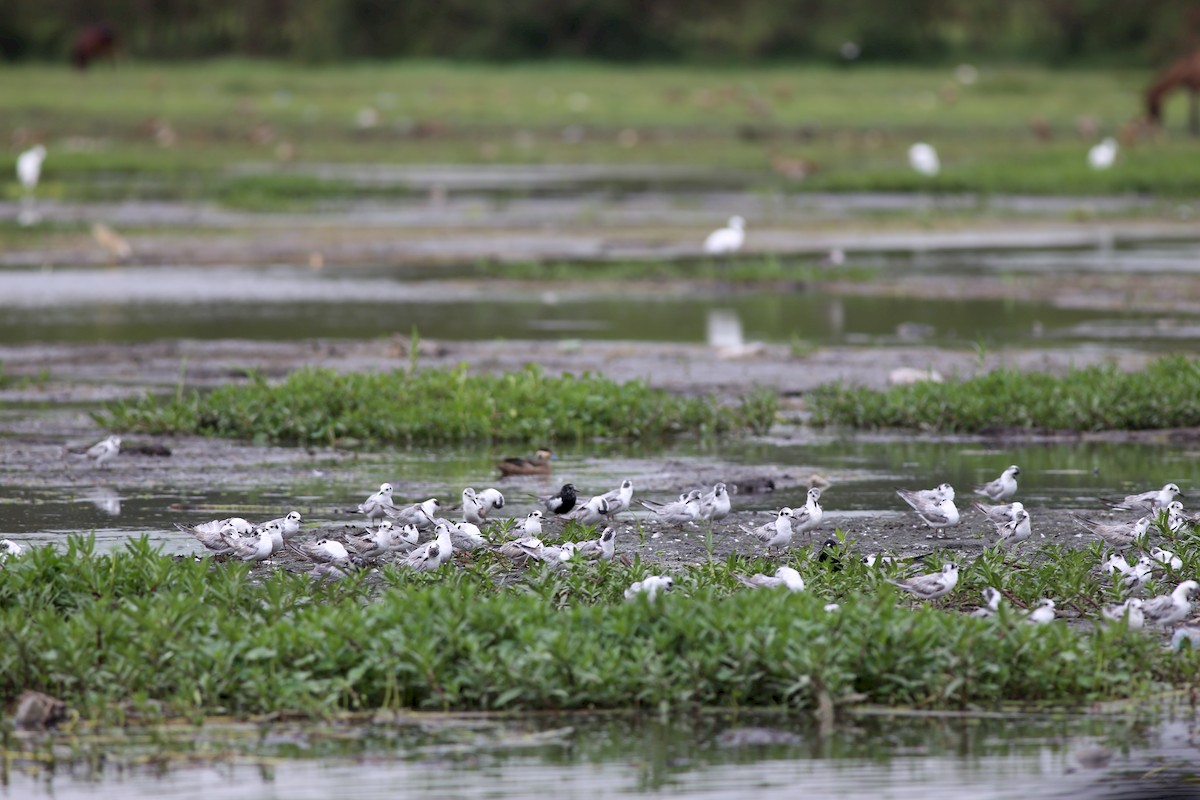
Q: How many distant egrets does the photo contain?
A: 4